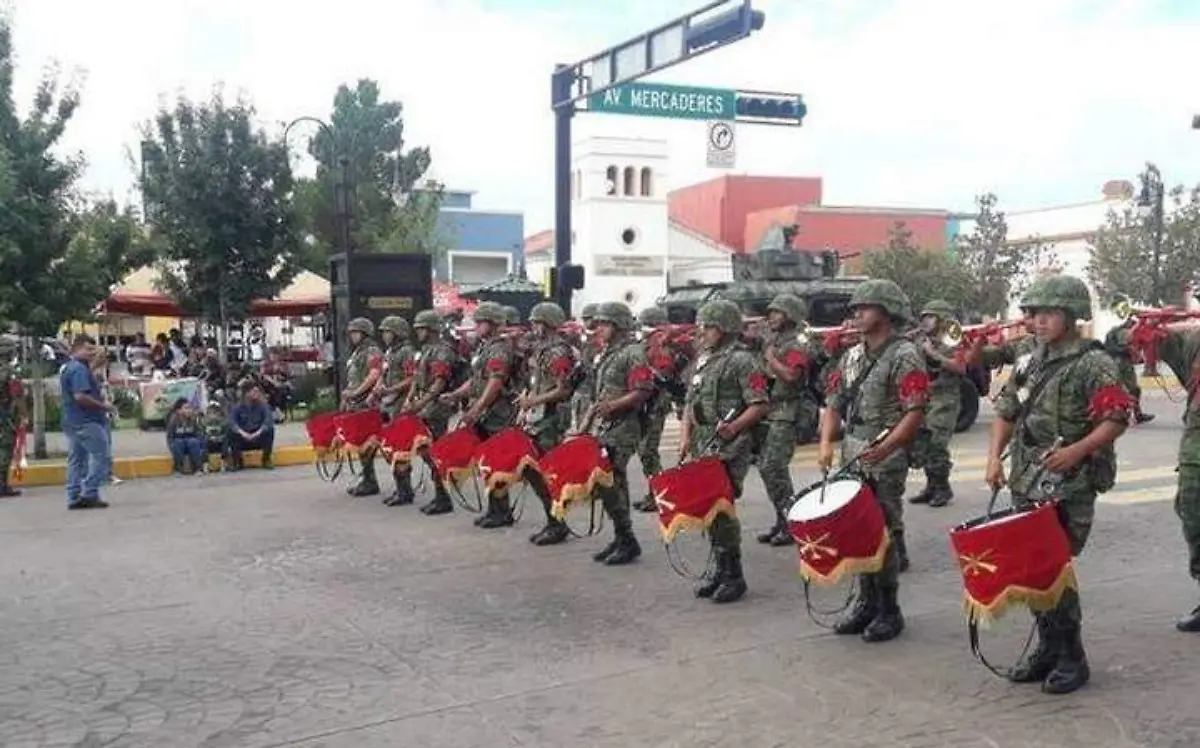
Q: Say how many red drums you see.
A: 9